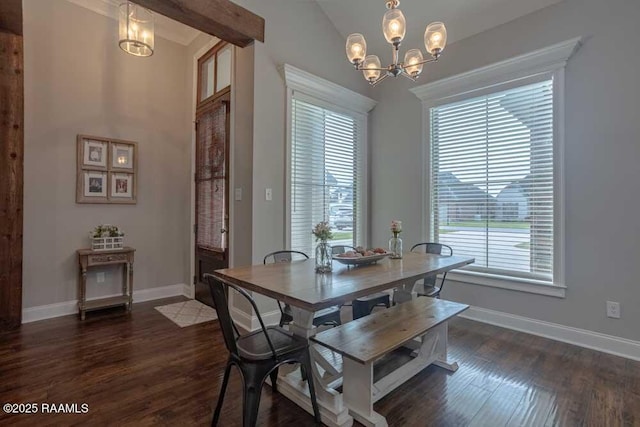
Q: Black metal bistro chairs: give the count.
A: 4